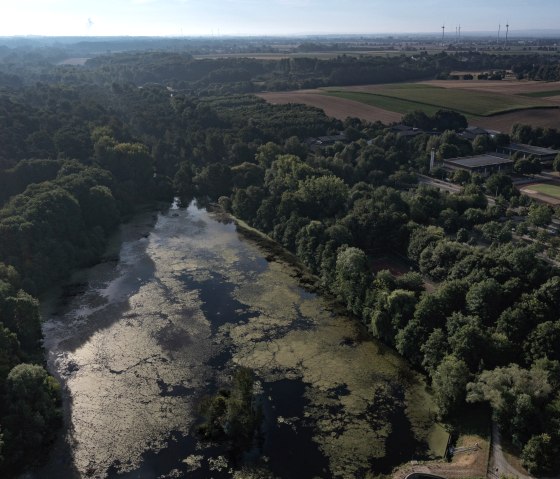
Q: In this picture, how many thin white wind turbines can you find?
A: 5